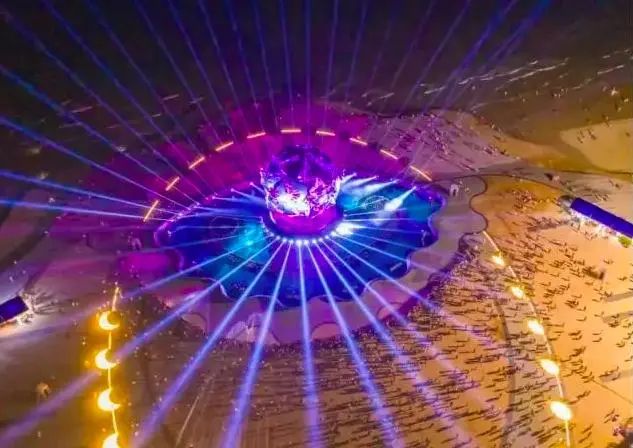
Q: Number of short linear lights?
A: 10